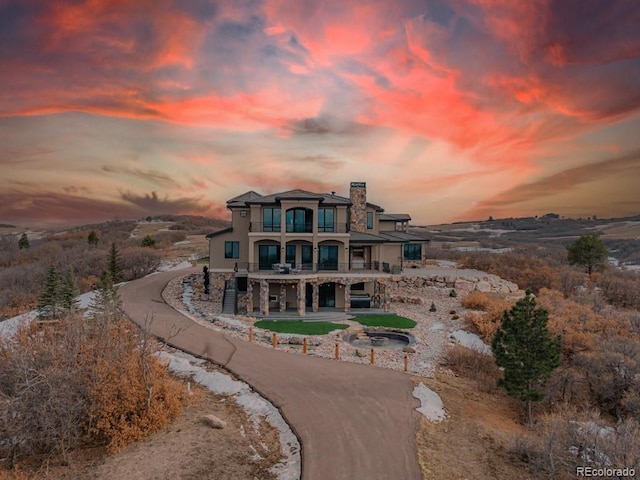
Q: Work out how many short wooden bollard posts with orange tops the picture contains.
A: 6